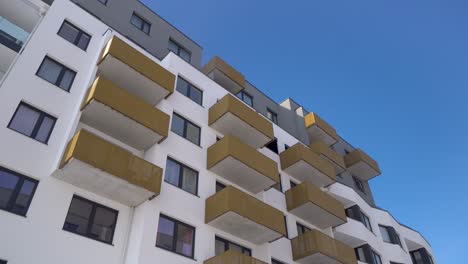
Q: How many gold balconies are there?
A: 14